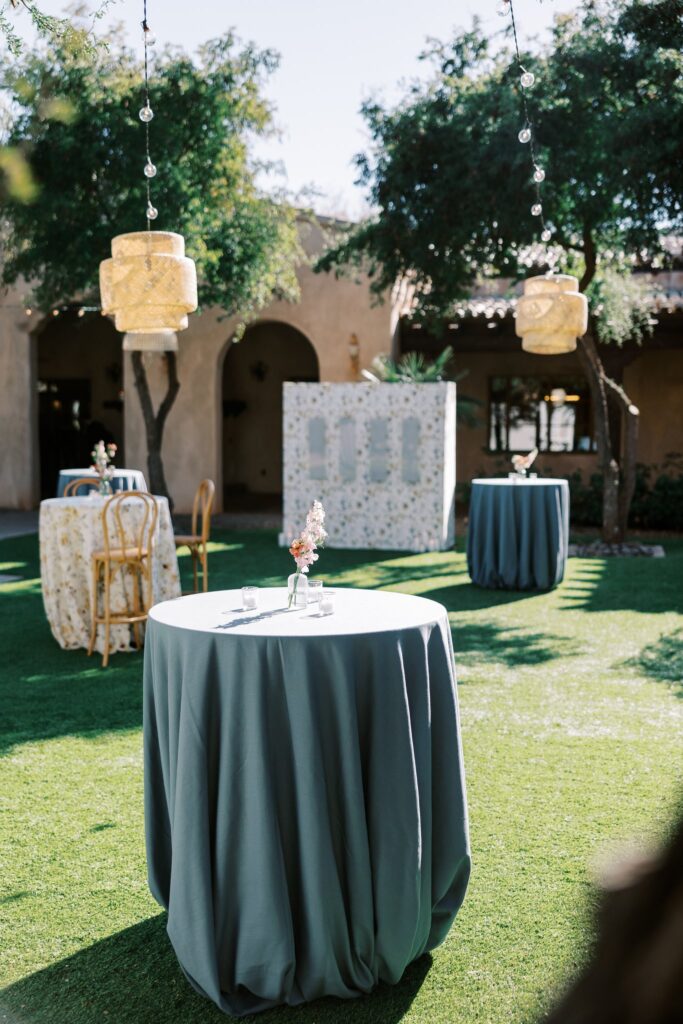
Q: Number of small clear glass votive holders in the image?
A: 3